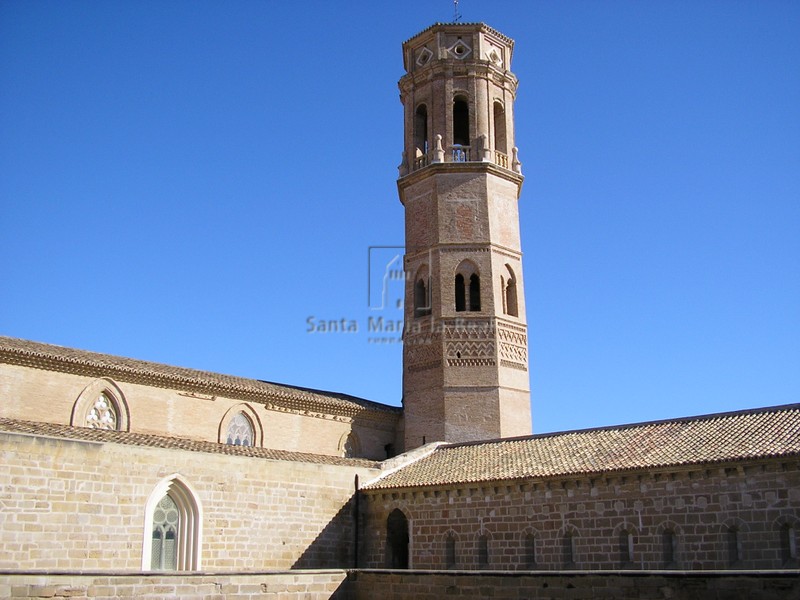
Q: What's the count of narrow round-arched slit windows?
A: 8